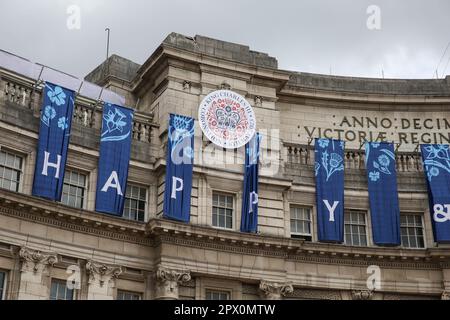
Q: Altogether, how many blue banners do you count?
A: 7